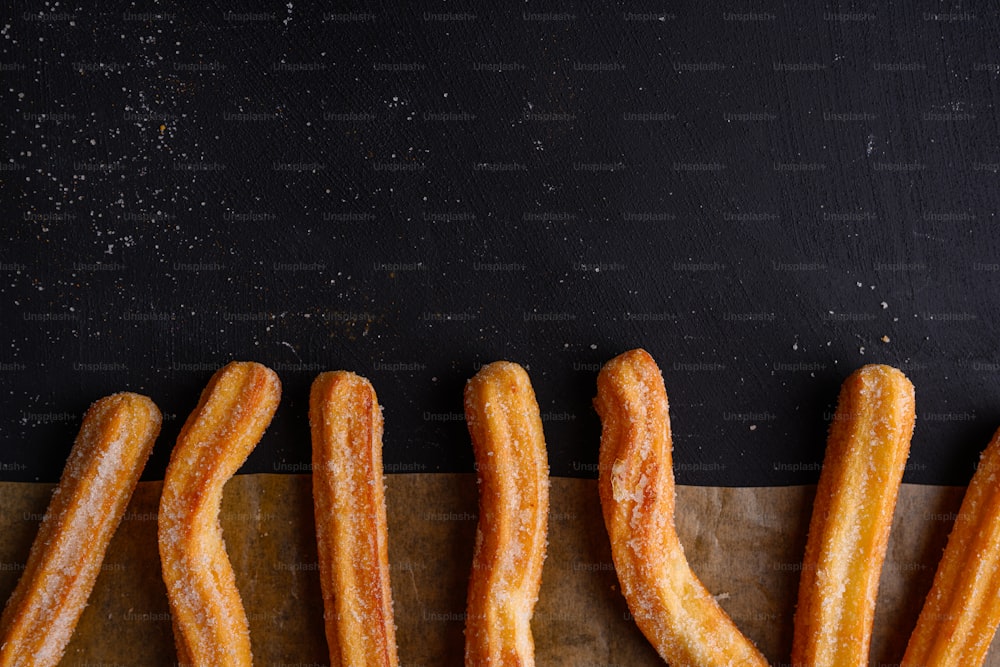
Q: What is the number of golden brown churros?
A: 7